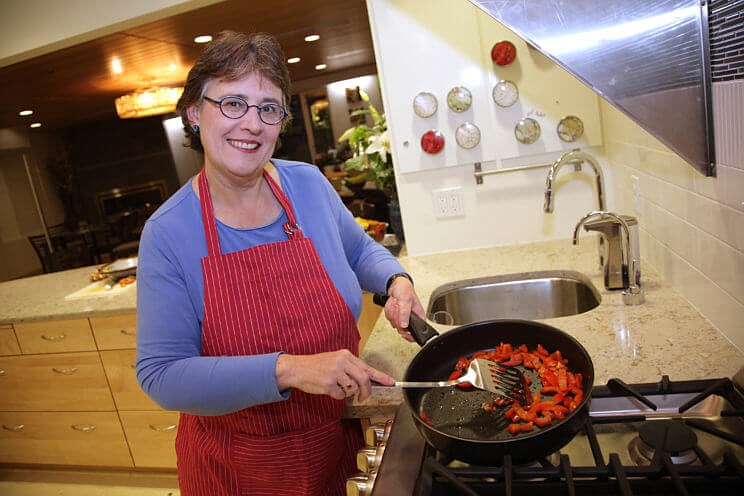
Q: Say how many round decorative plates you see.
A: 8